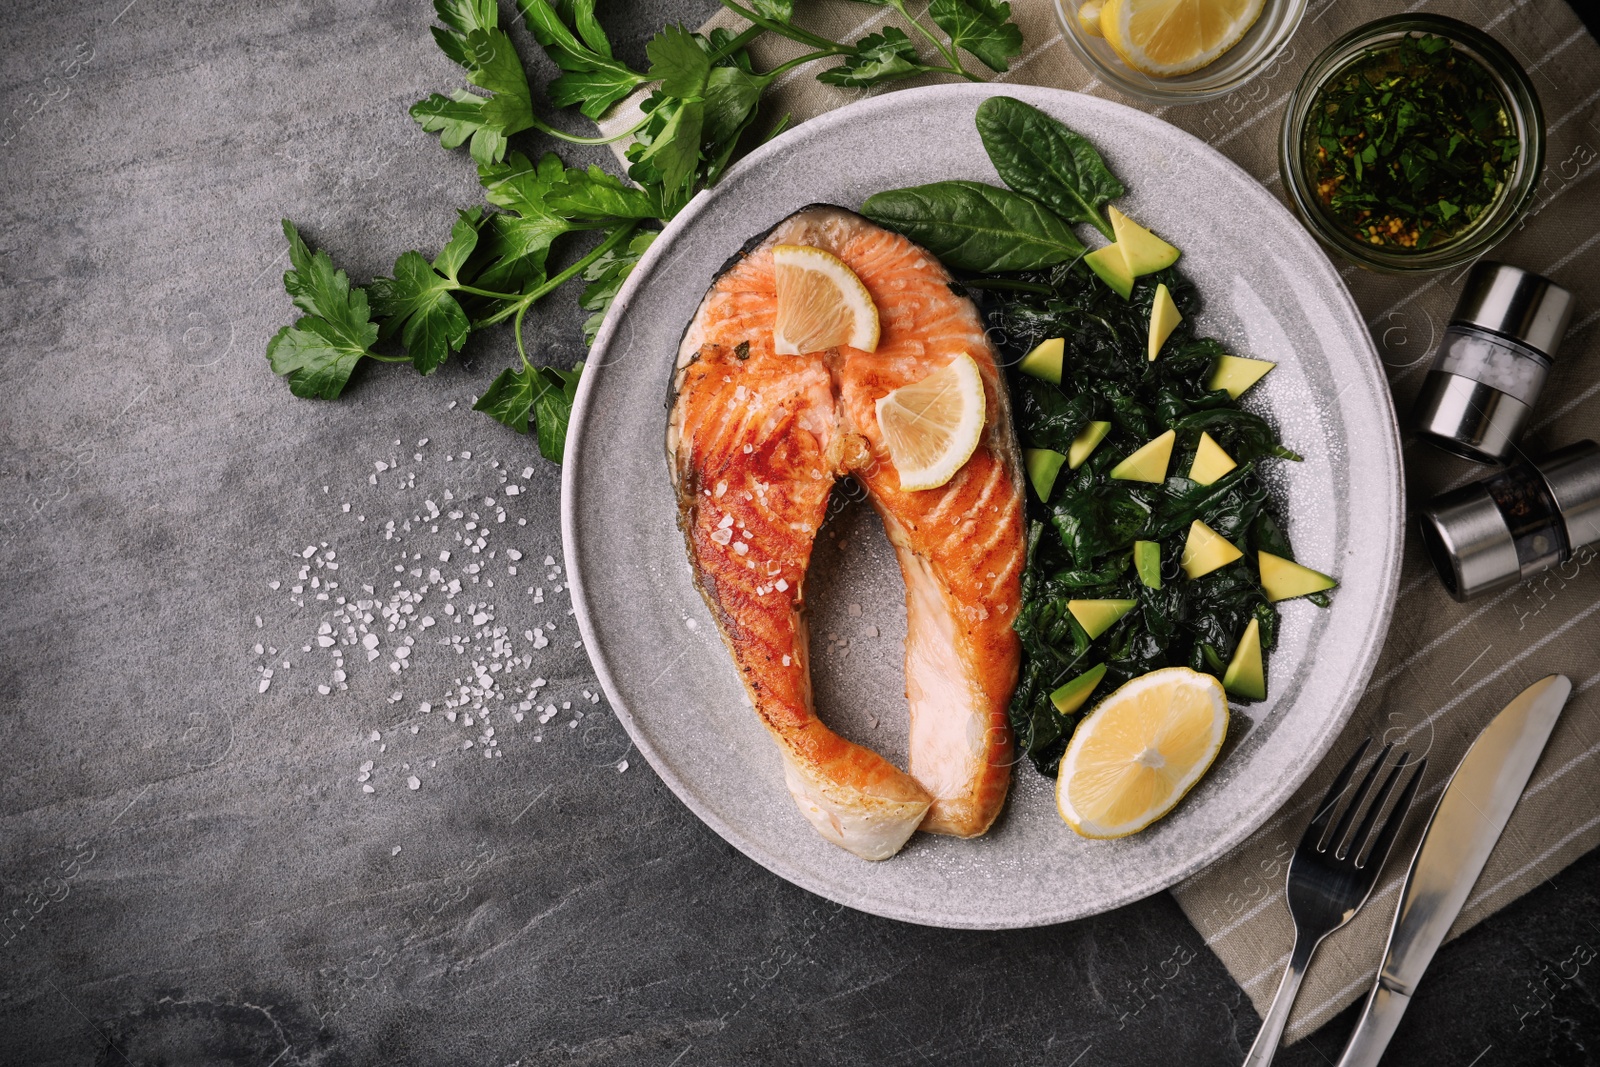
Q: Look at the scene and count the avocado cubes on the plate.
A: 15